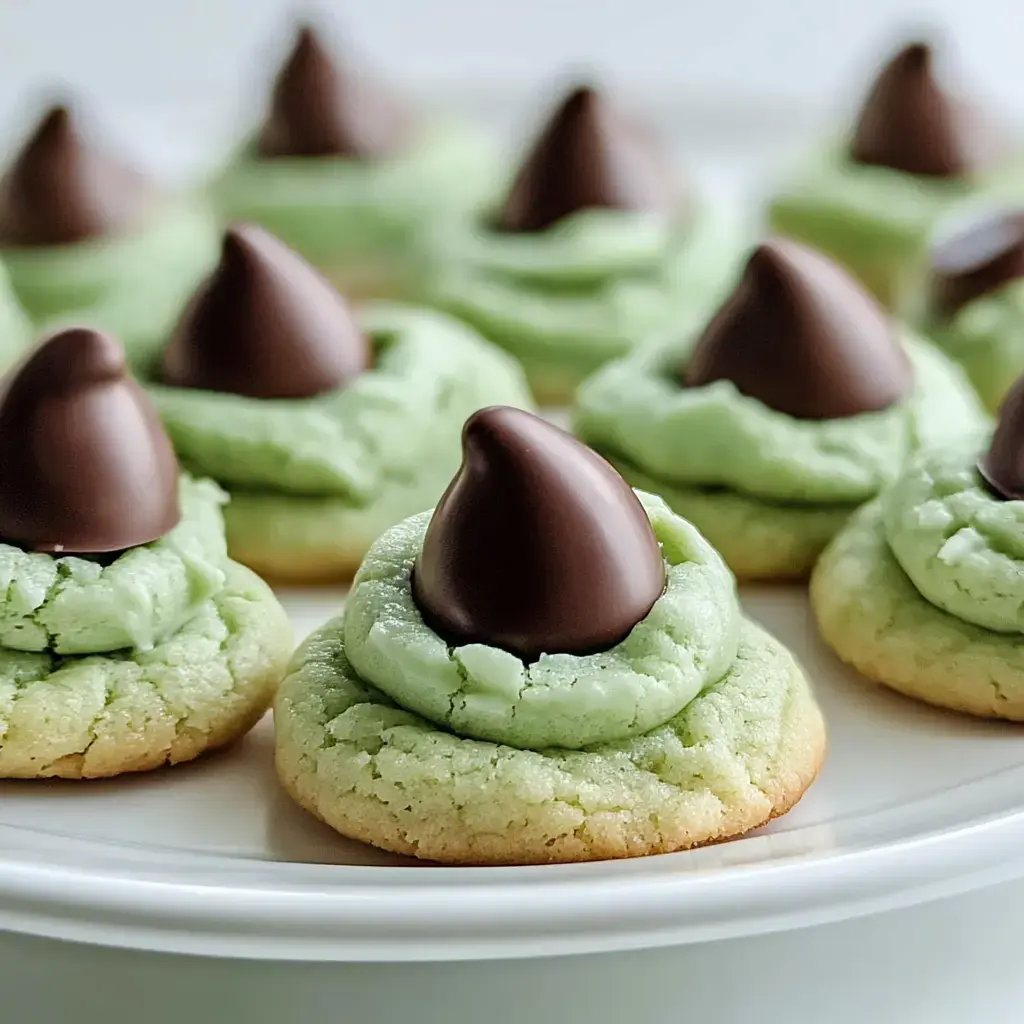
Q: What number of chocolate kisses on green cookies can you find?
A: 10